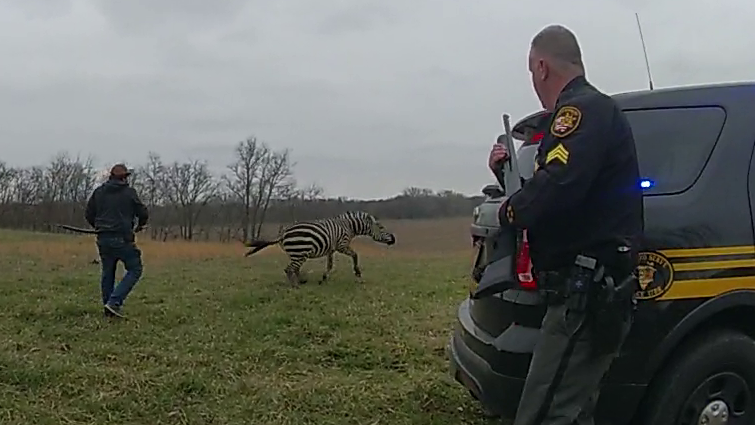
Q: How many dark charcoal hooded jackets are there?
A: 1